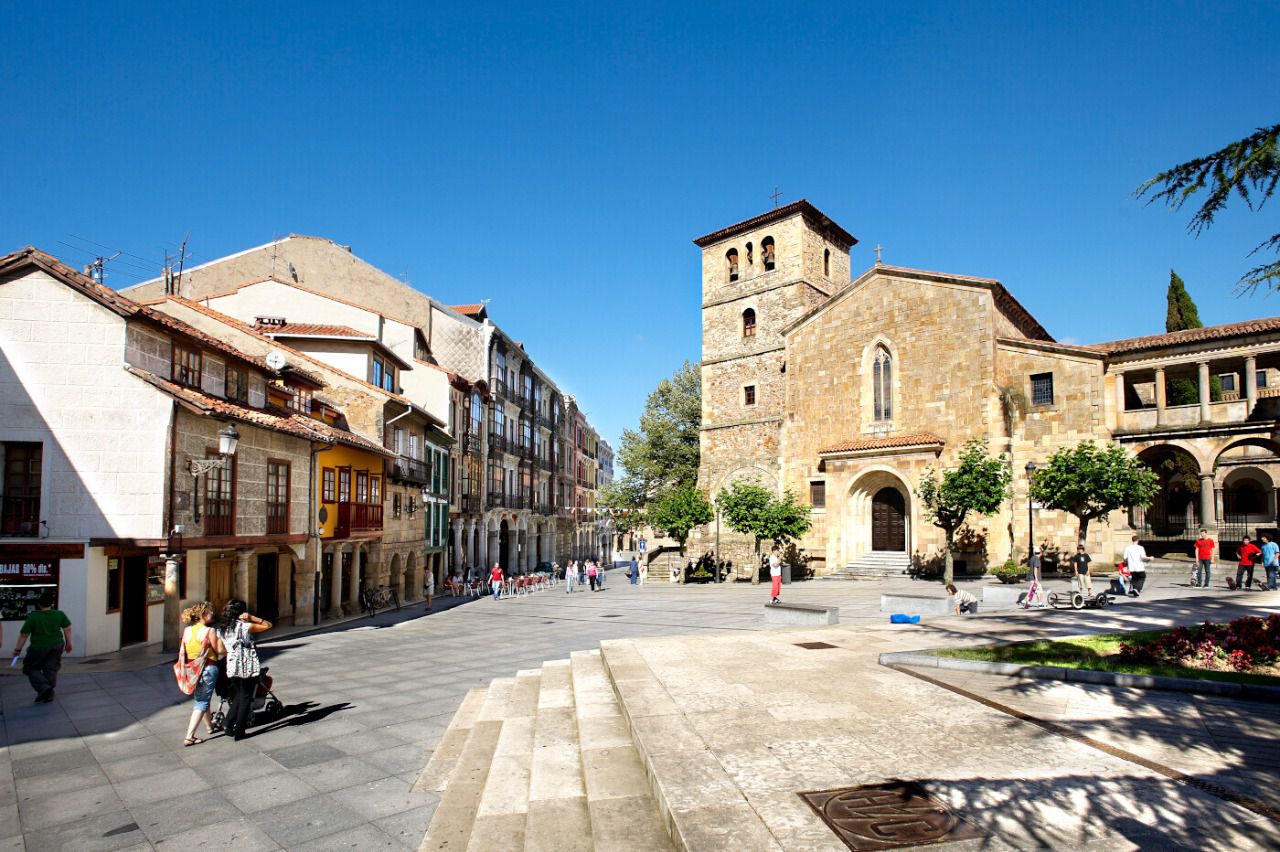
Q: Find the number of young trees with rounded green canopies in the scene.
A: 4